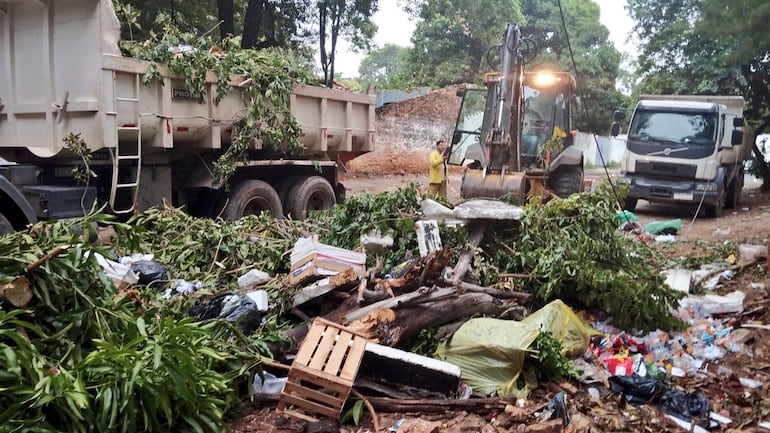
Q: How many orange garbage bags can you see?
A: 0